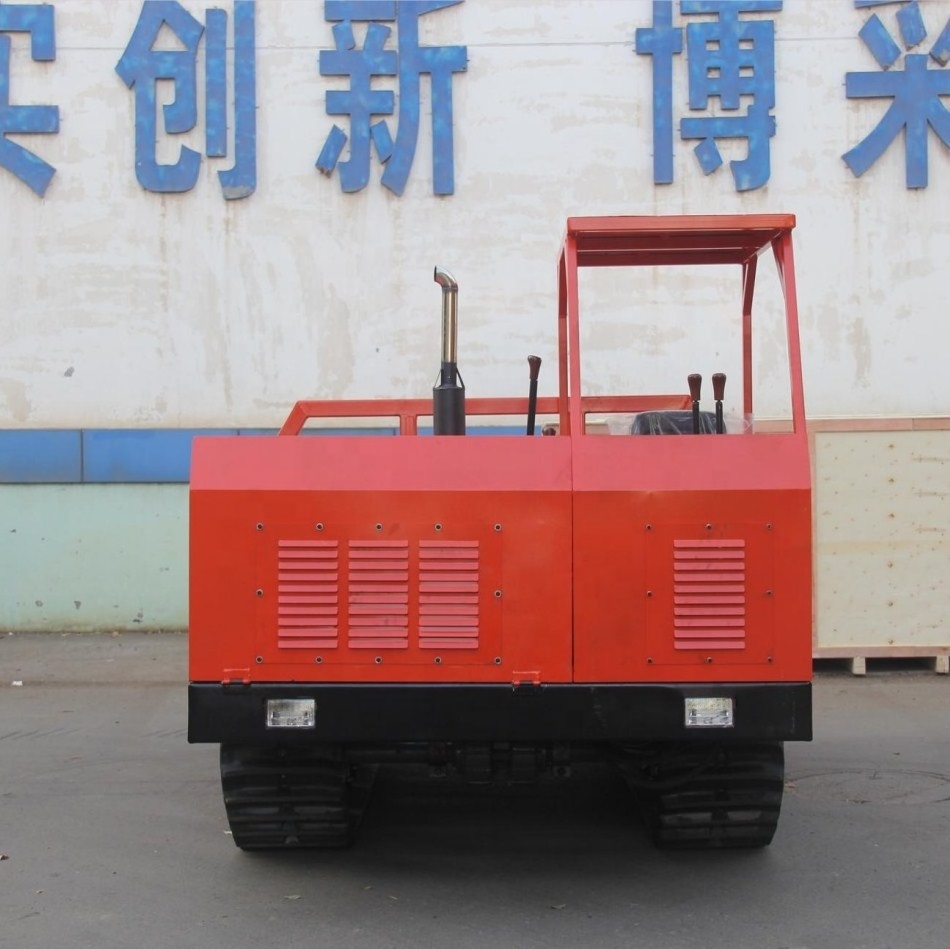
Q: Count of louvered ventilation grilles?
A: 4